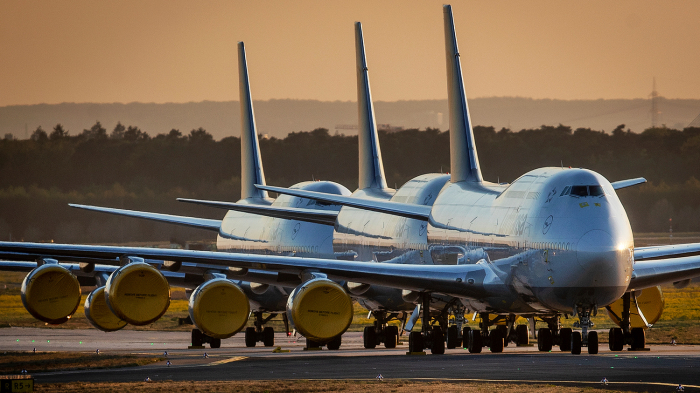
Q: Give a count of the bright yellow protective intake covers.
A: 6